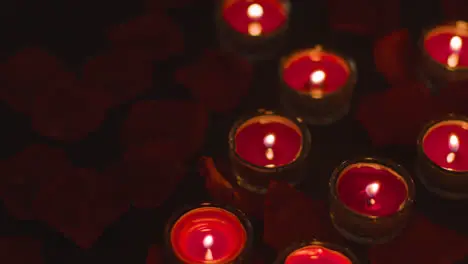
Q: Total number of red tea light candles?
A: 8